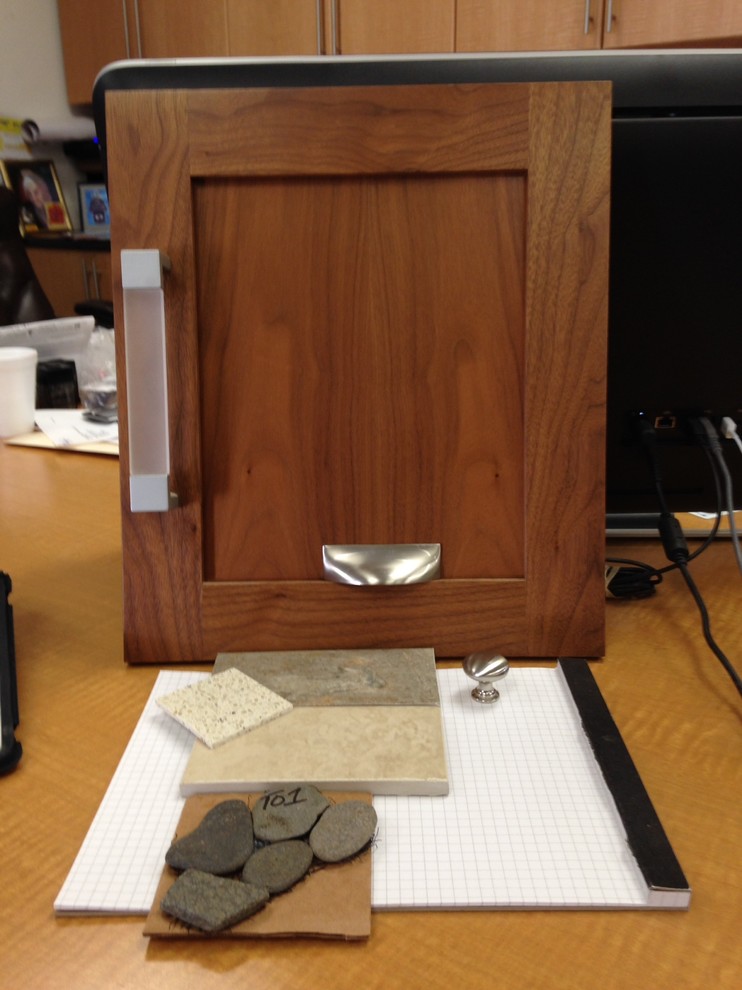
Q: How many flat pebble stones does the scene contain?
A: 5